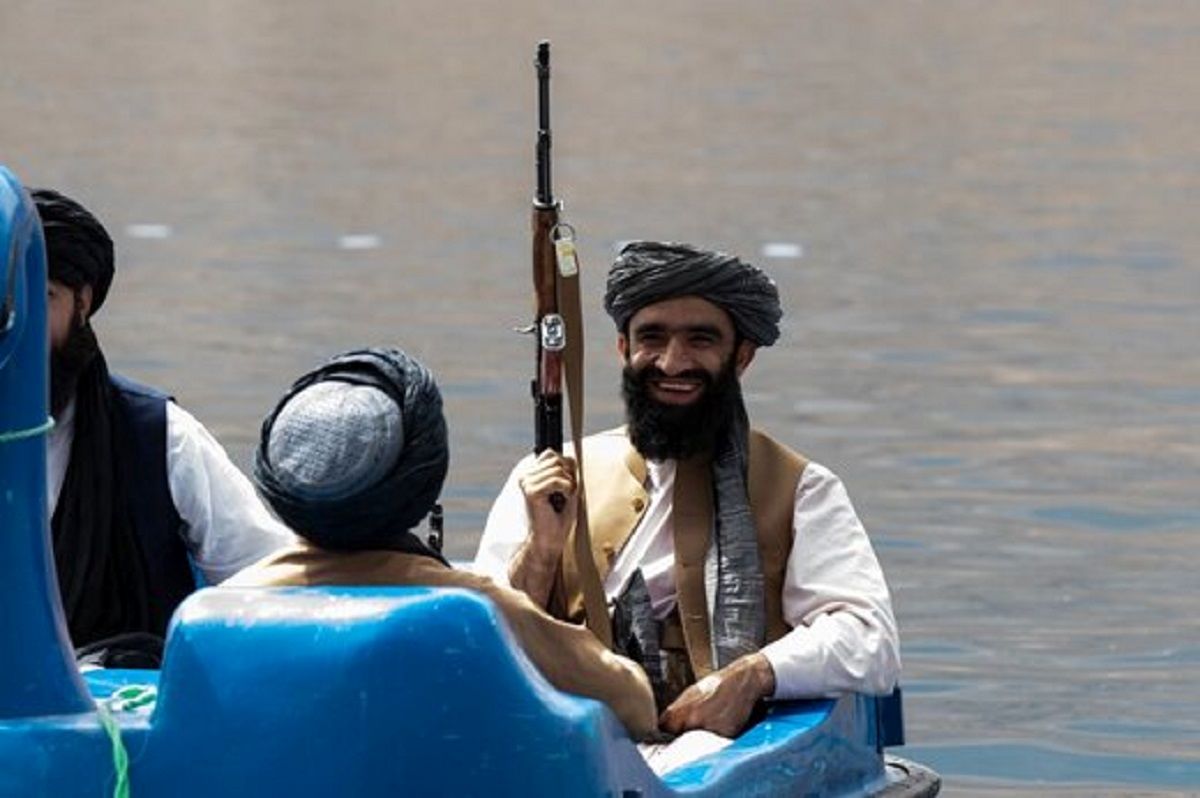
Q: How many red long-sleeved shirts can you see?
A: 0